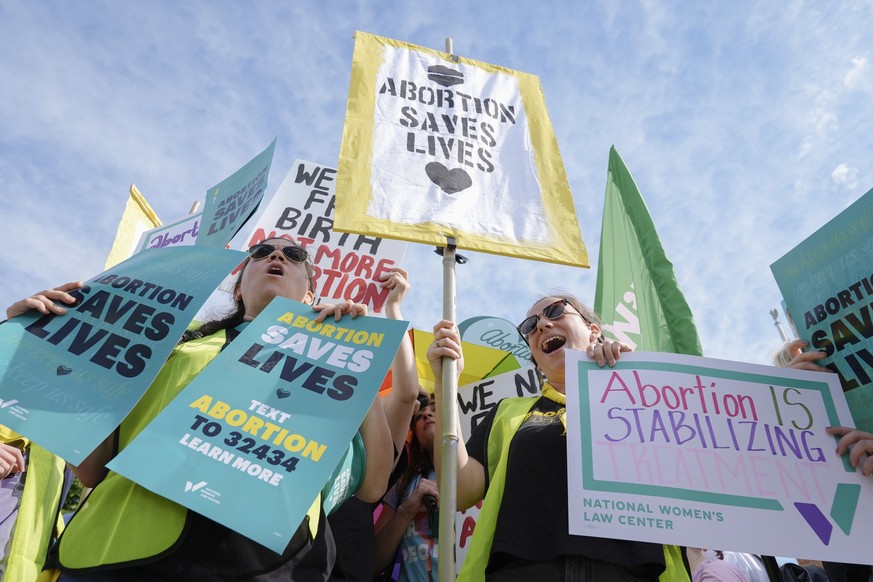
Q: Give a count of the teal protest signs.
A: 4